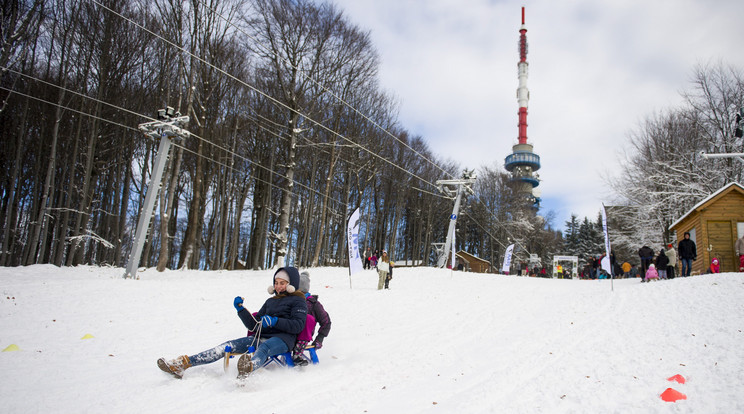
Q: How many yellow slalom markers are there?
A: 2